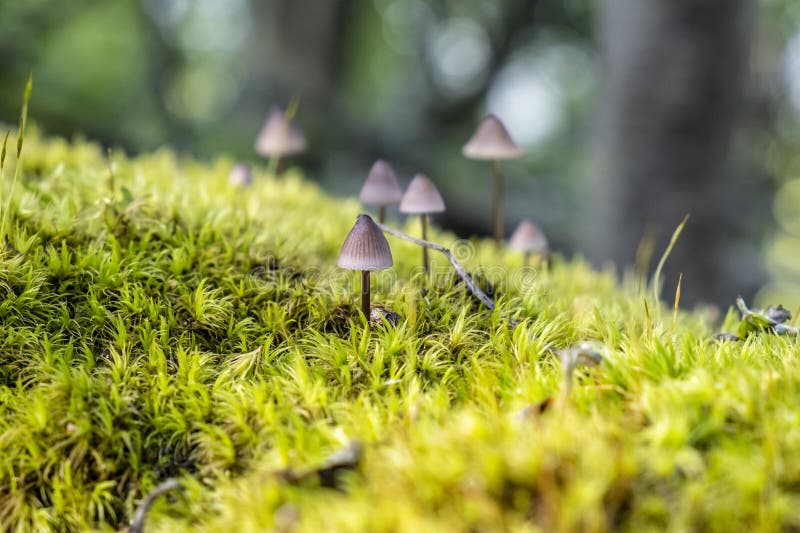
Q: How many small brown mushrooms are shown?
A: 7